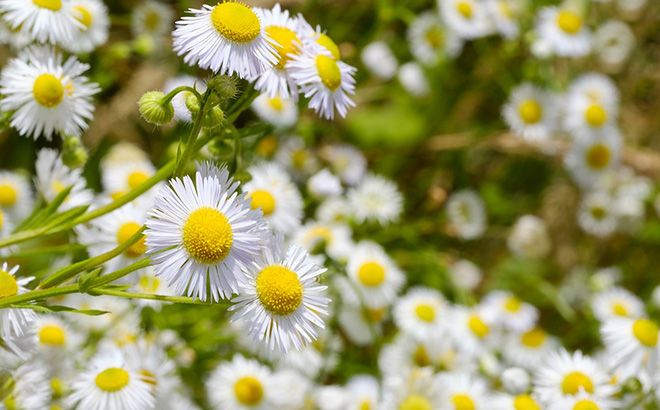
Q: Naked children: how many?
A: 0